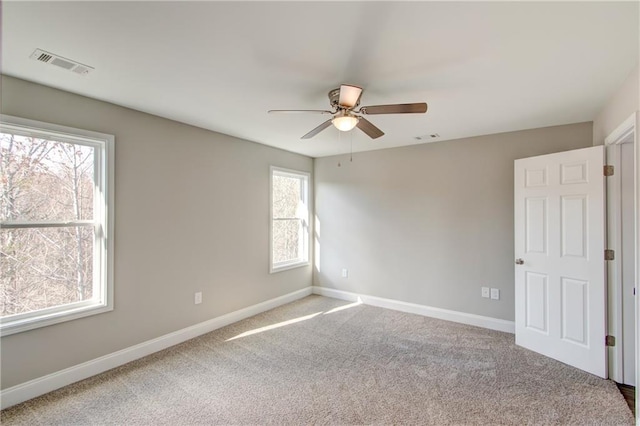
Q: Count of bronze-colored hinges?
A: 3